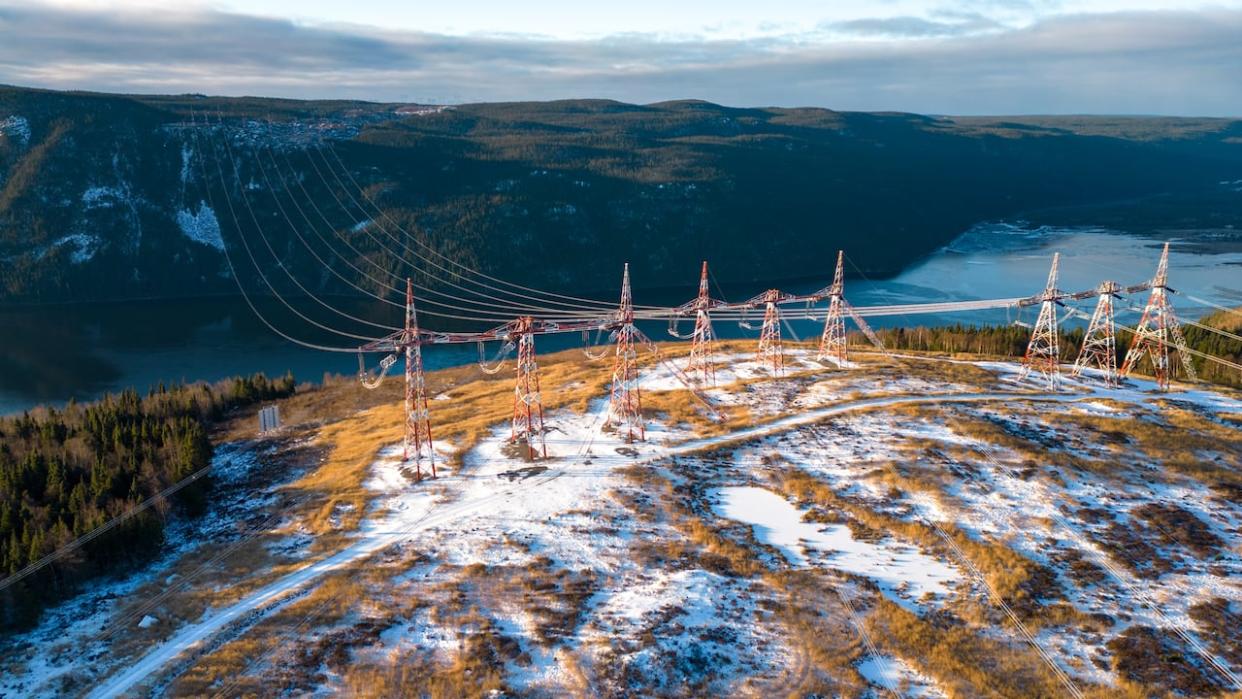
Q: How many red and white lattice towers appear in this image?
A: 9